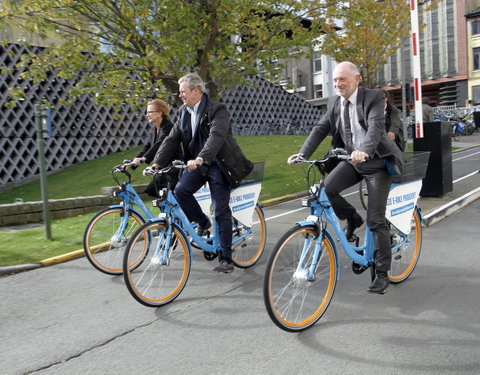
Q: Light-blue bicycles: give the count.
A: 3